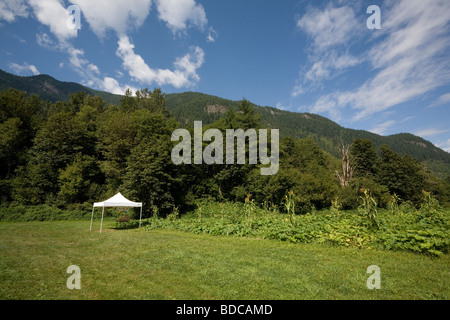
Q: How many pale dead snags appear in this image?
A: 1